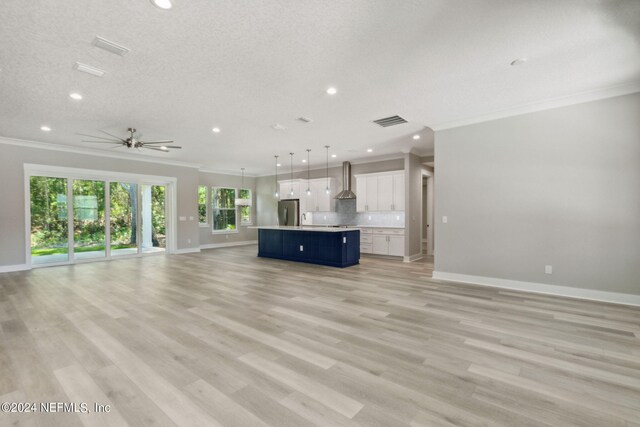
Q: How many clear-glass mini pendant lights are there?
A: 4